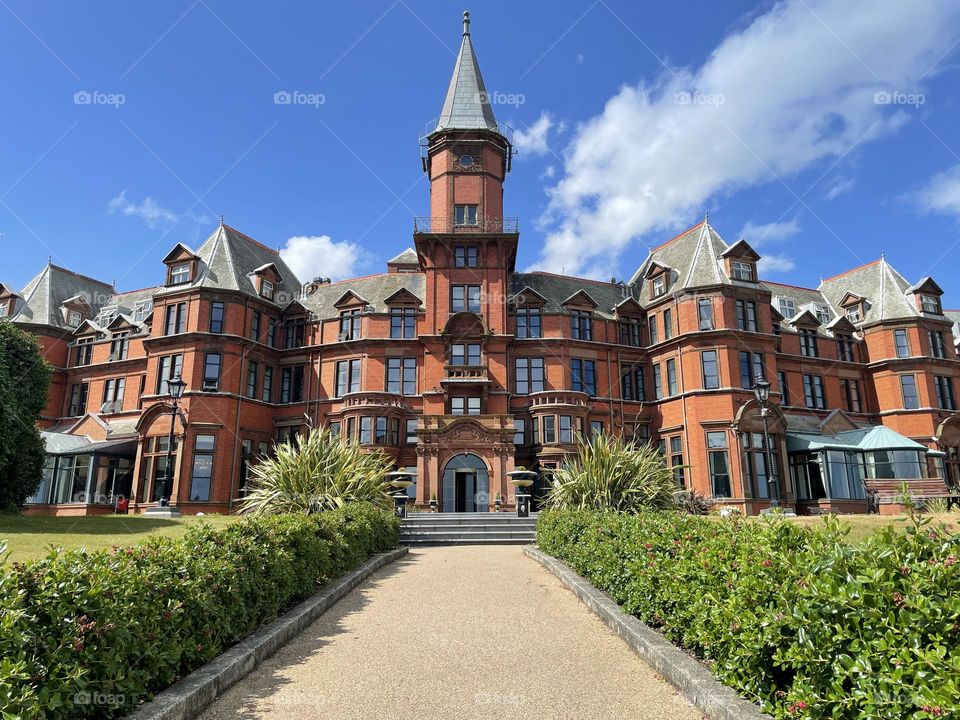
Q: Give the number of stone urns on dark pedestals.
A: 2